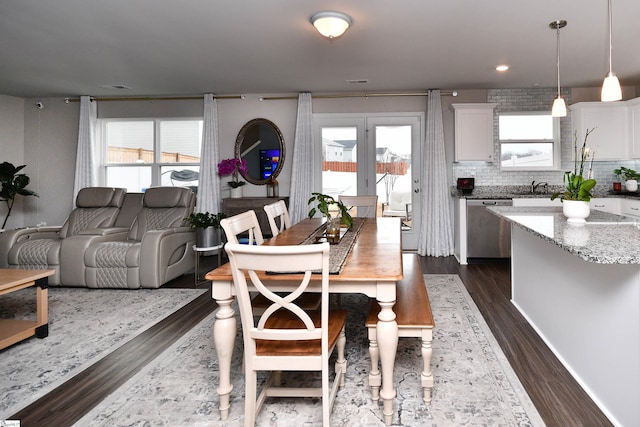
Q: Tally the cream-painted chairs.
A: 4